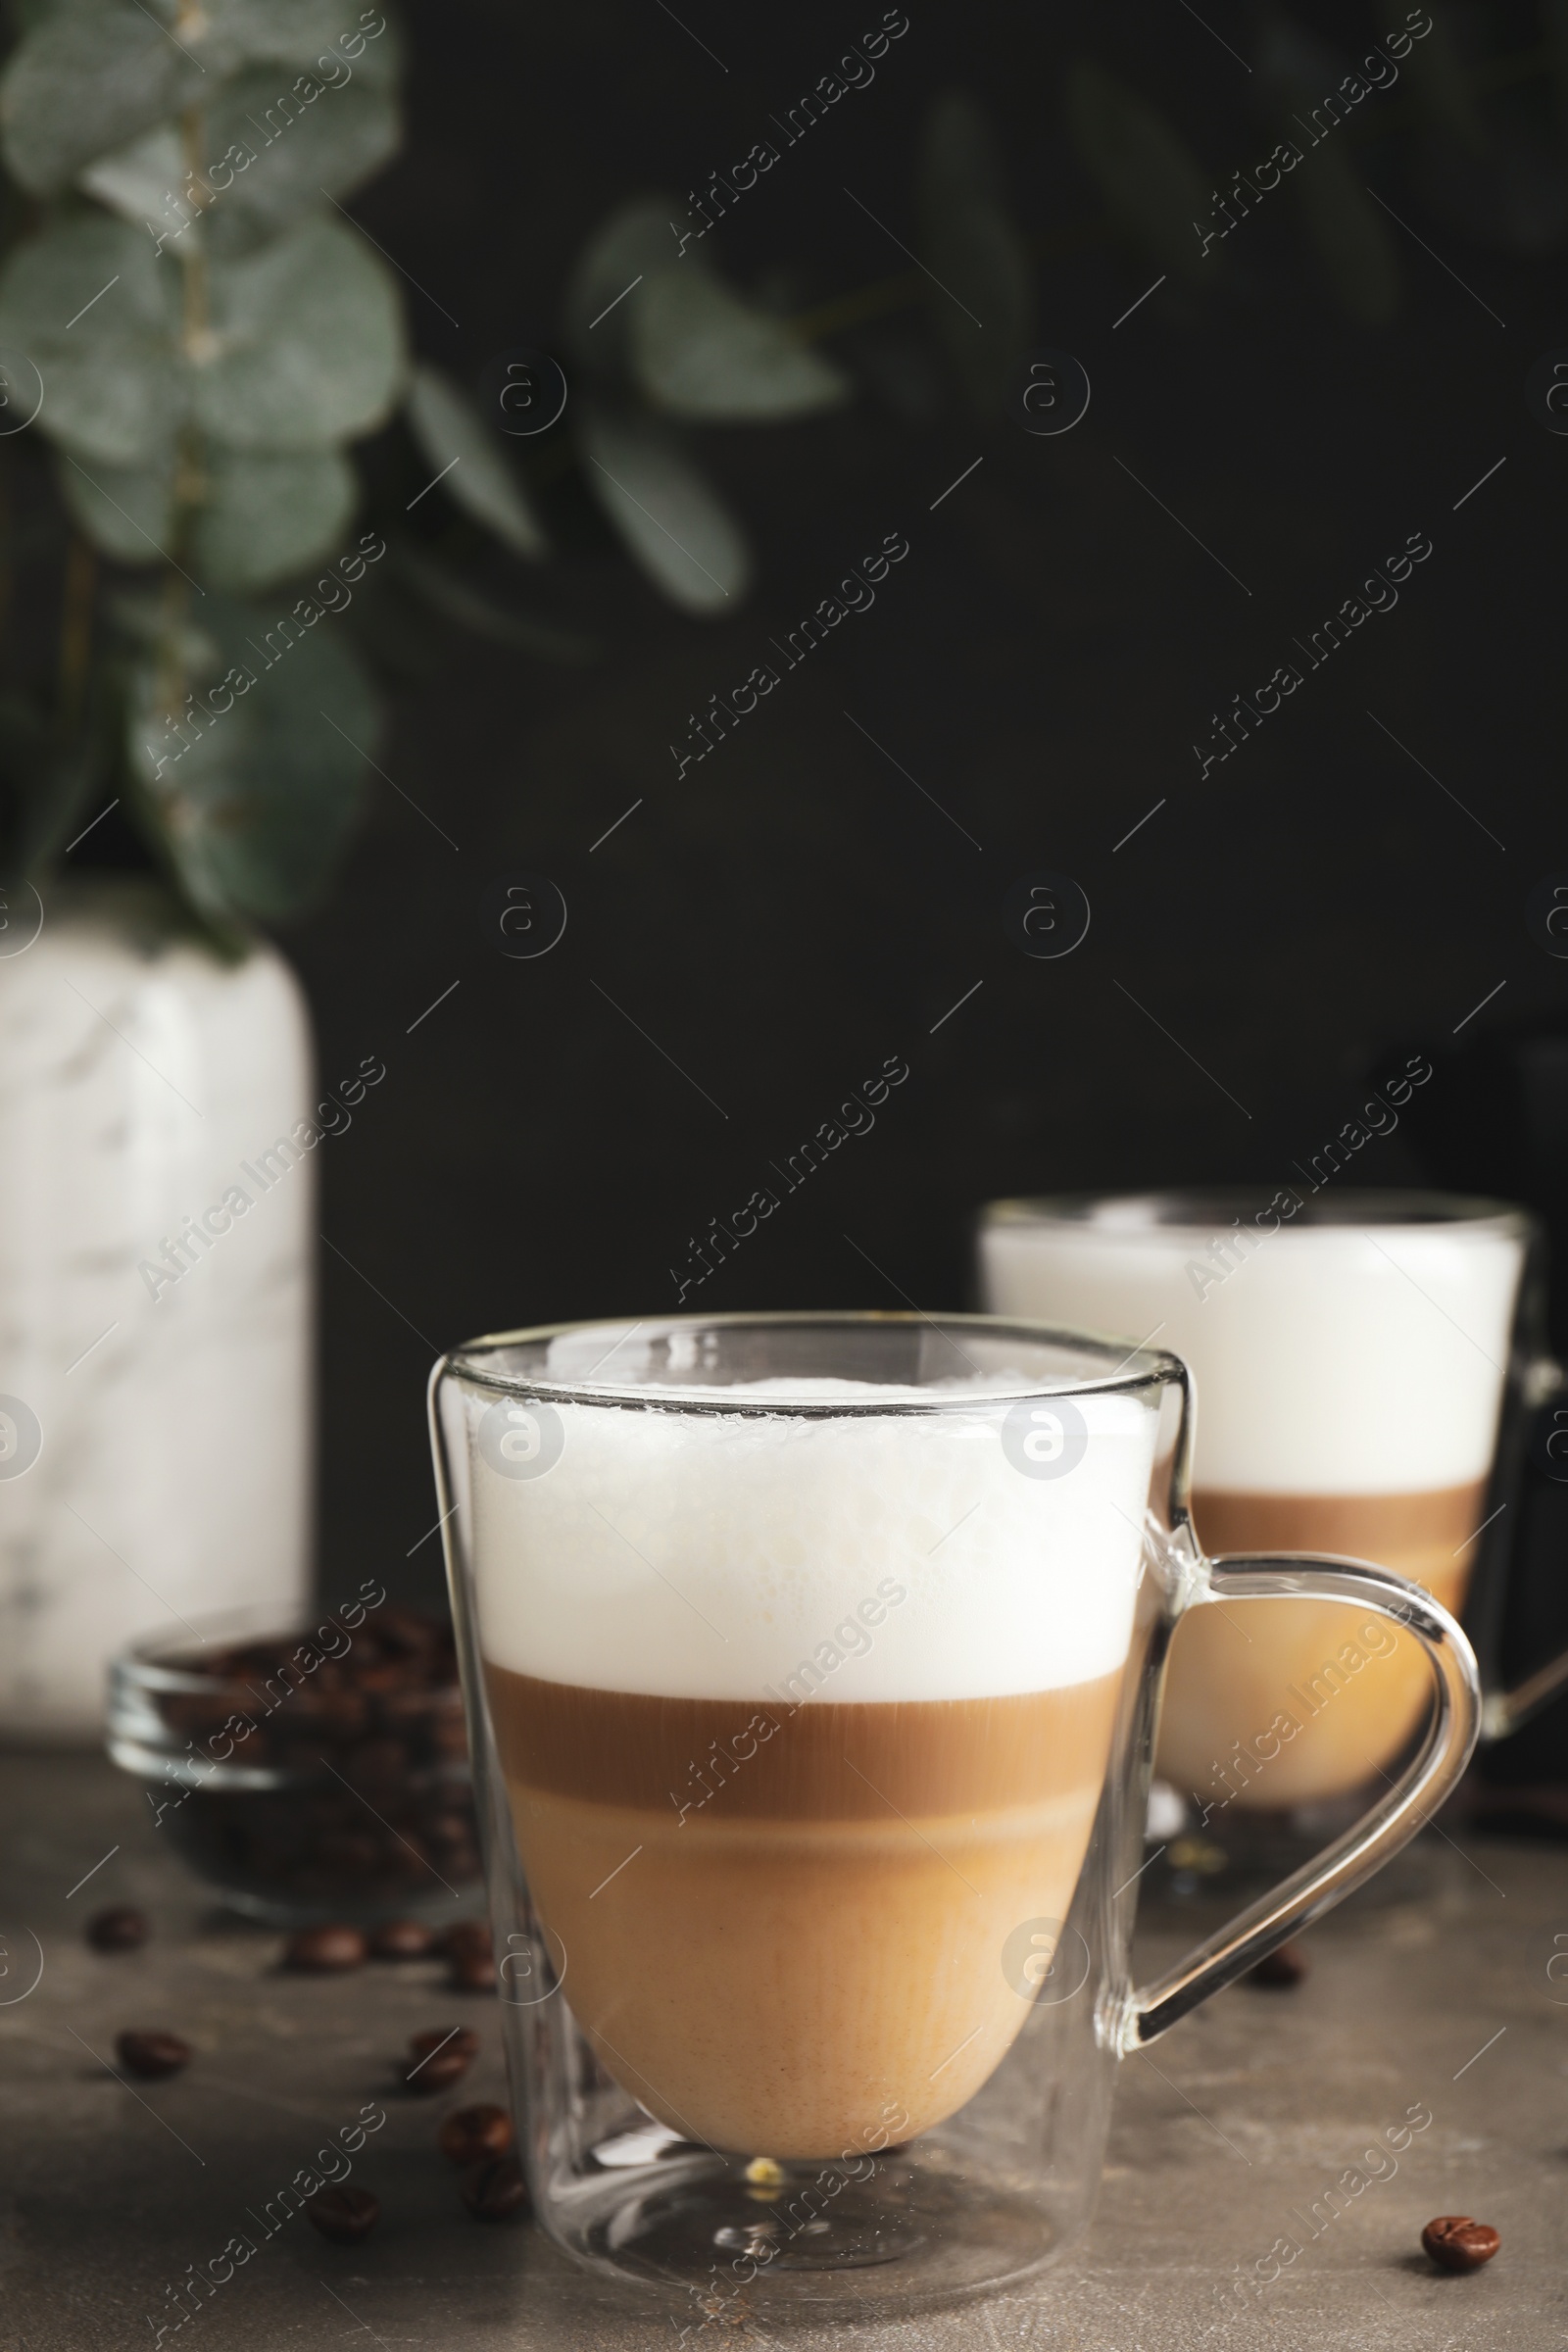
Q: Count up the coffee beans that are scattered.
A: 12